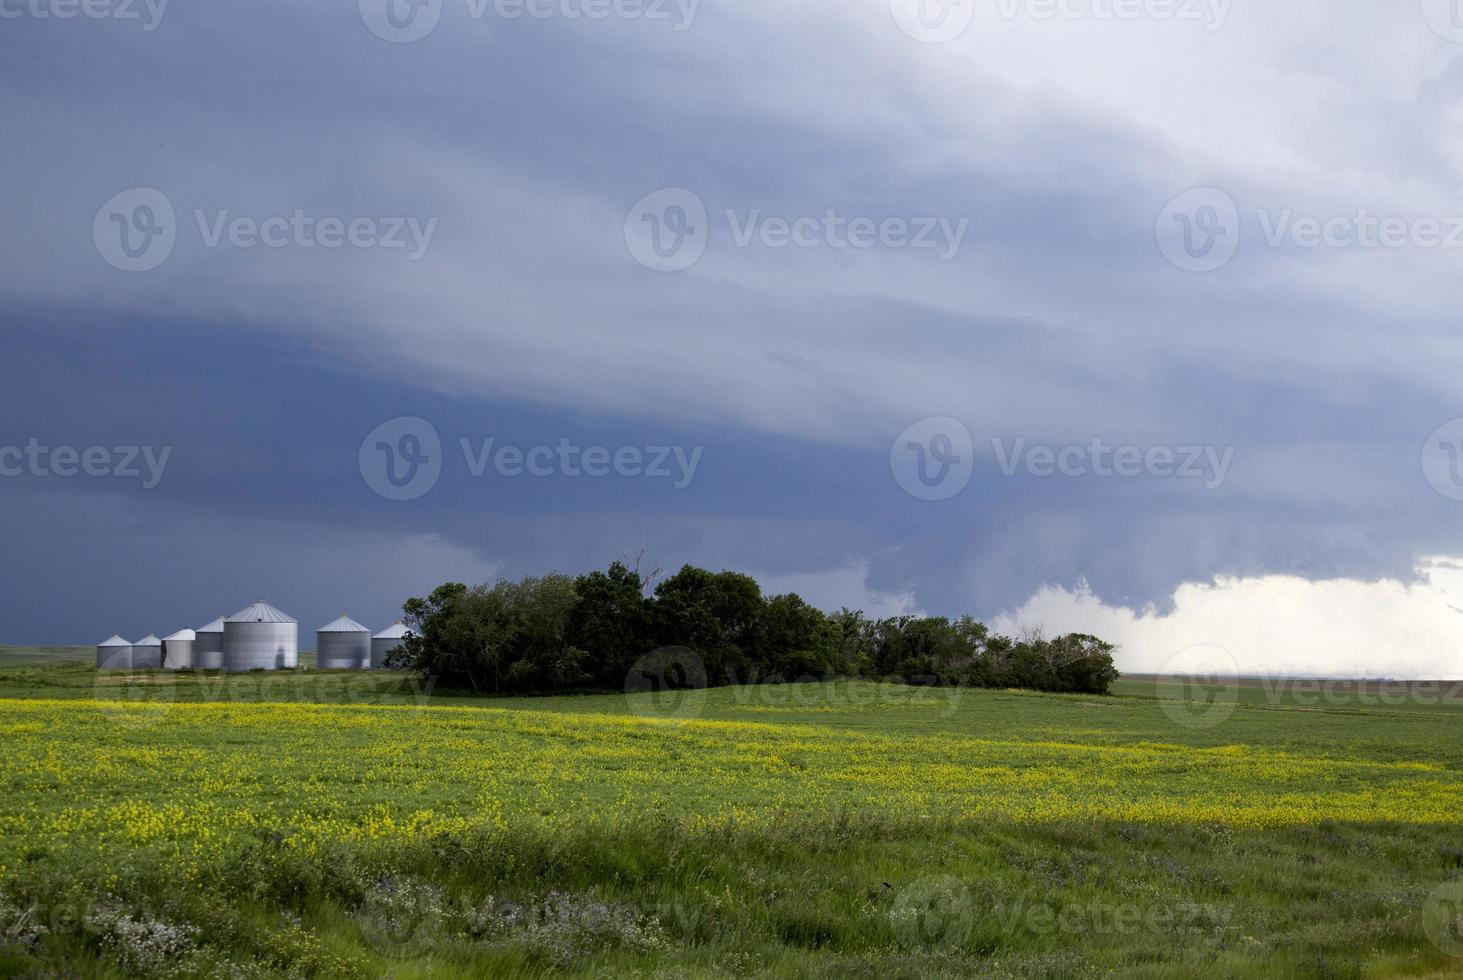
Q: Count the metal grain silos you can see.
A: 7